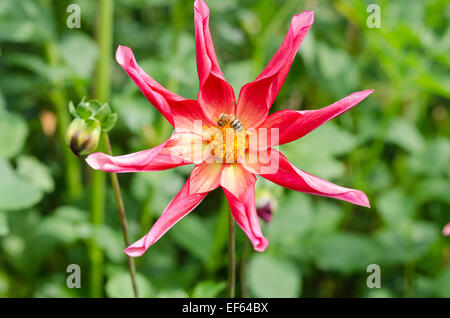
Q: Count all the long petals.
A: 8